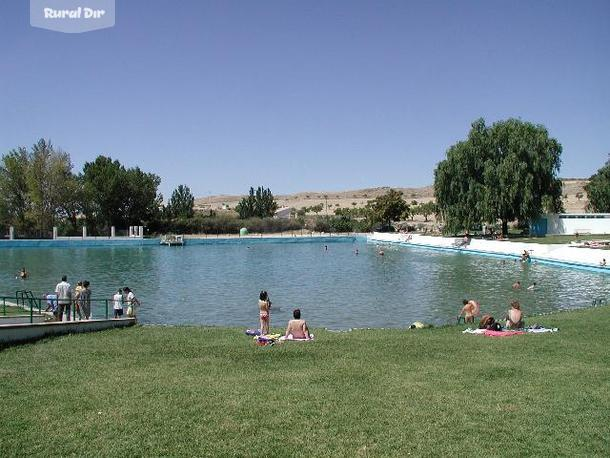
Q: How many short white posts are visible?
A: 7